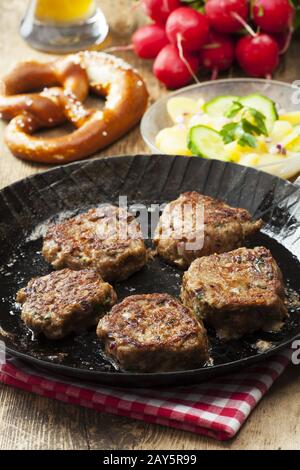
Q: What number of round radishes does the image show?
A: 8